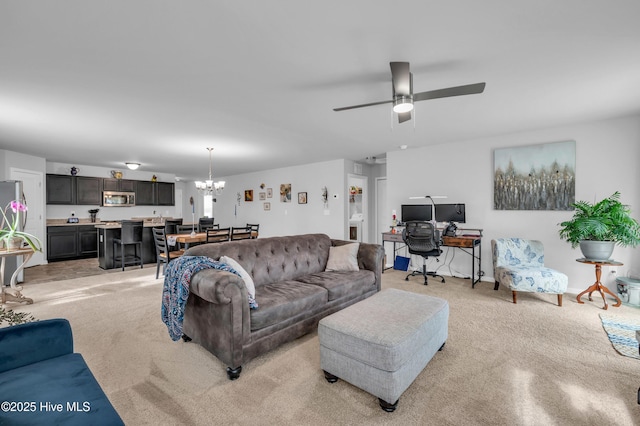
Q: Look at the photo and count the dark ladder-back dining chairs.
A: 6